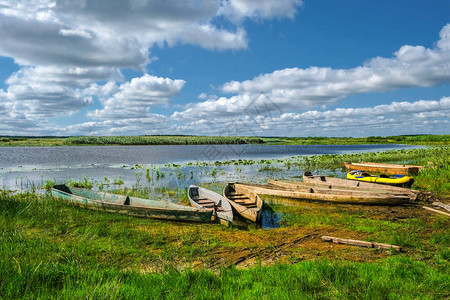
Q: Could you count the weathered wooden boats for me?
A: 7